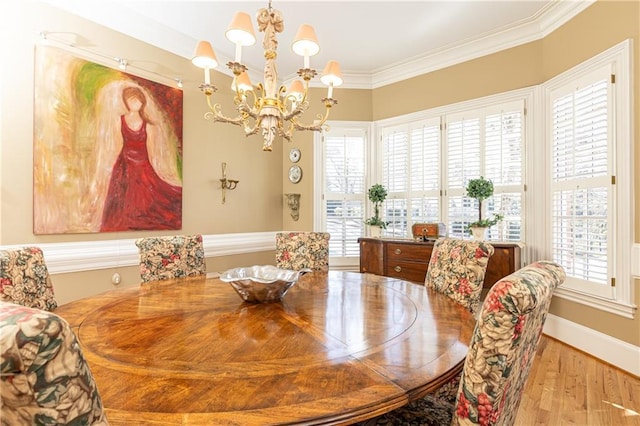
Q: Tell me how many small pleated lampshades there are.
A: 6